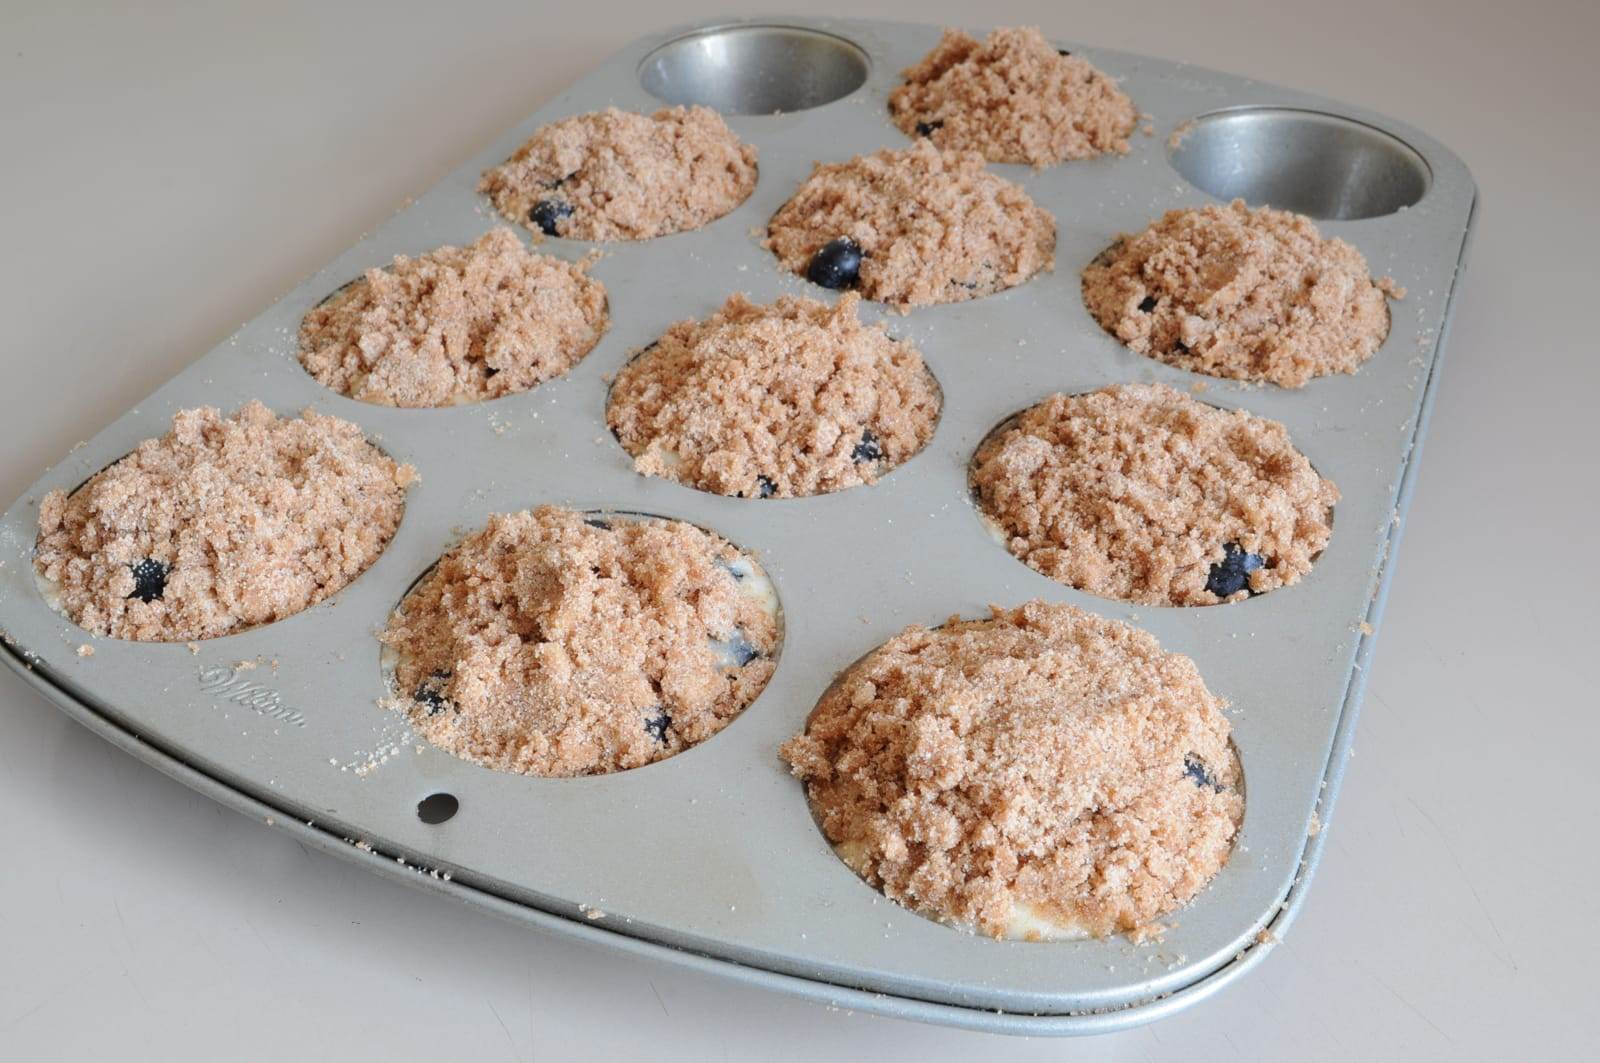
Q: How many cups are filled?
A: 10